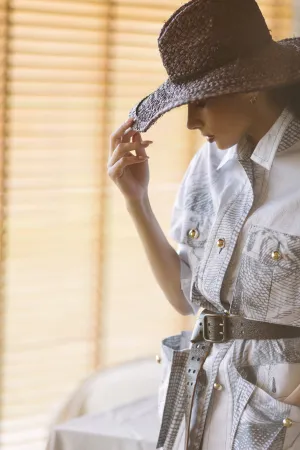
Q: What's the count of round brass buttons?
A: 6